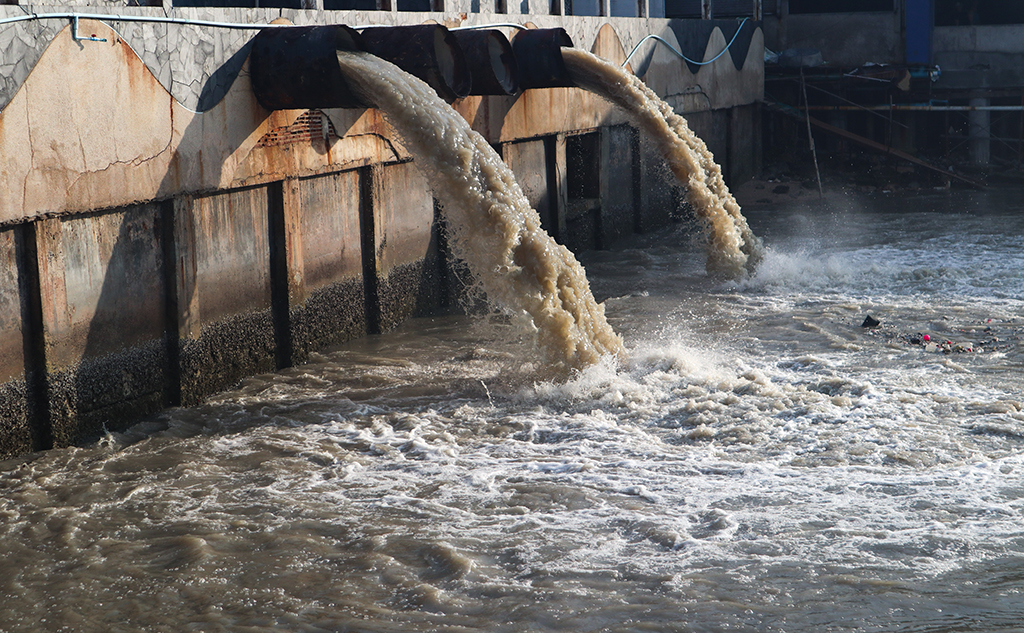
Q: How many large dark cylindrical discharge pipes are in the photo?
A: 4